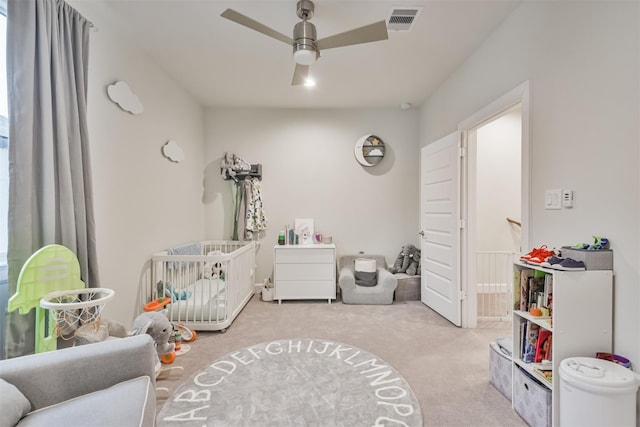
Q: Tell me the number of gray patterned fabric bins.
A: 2